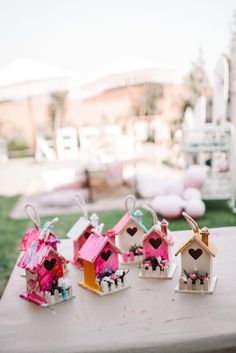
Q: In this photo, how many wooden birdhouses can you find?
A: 7